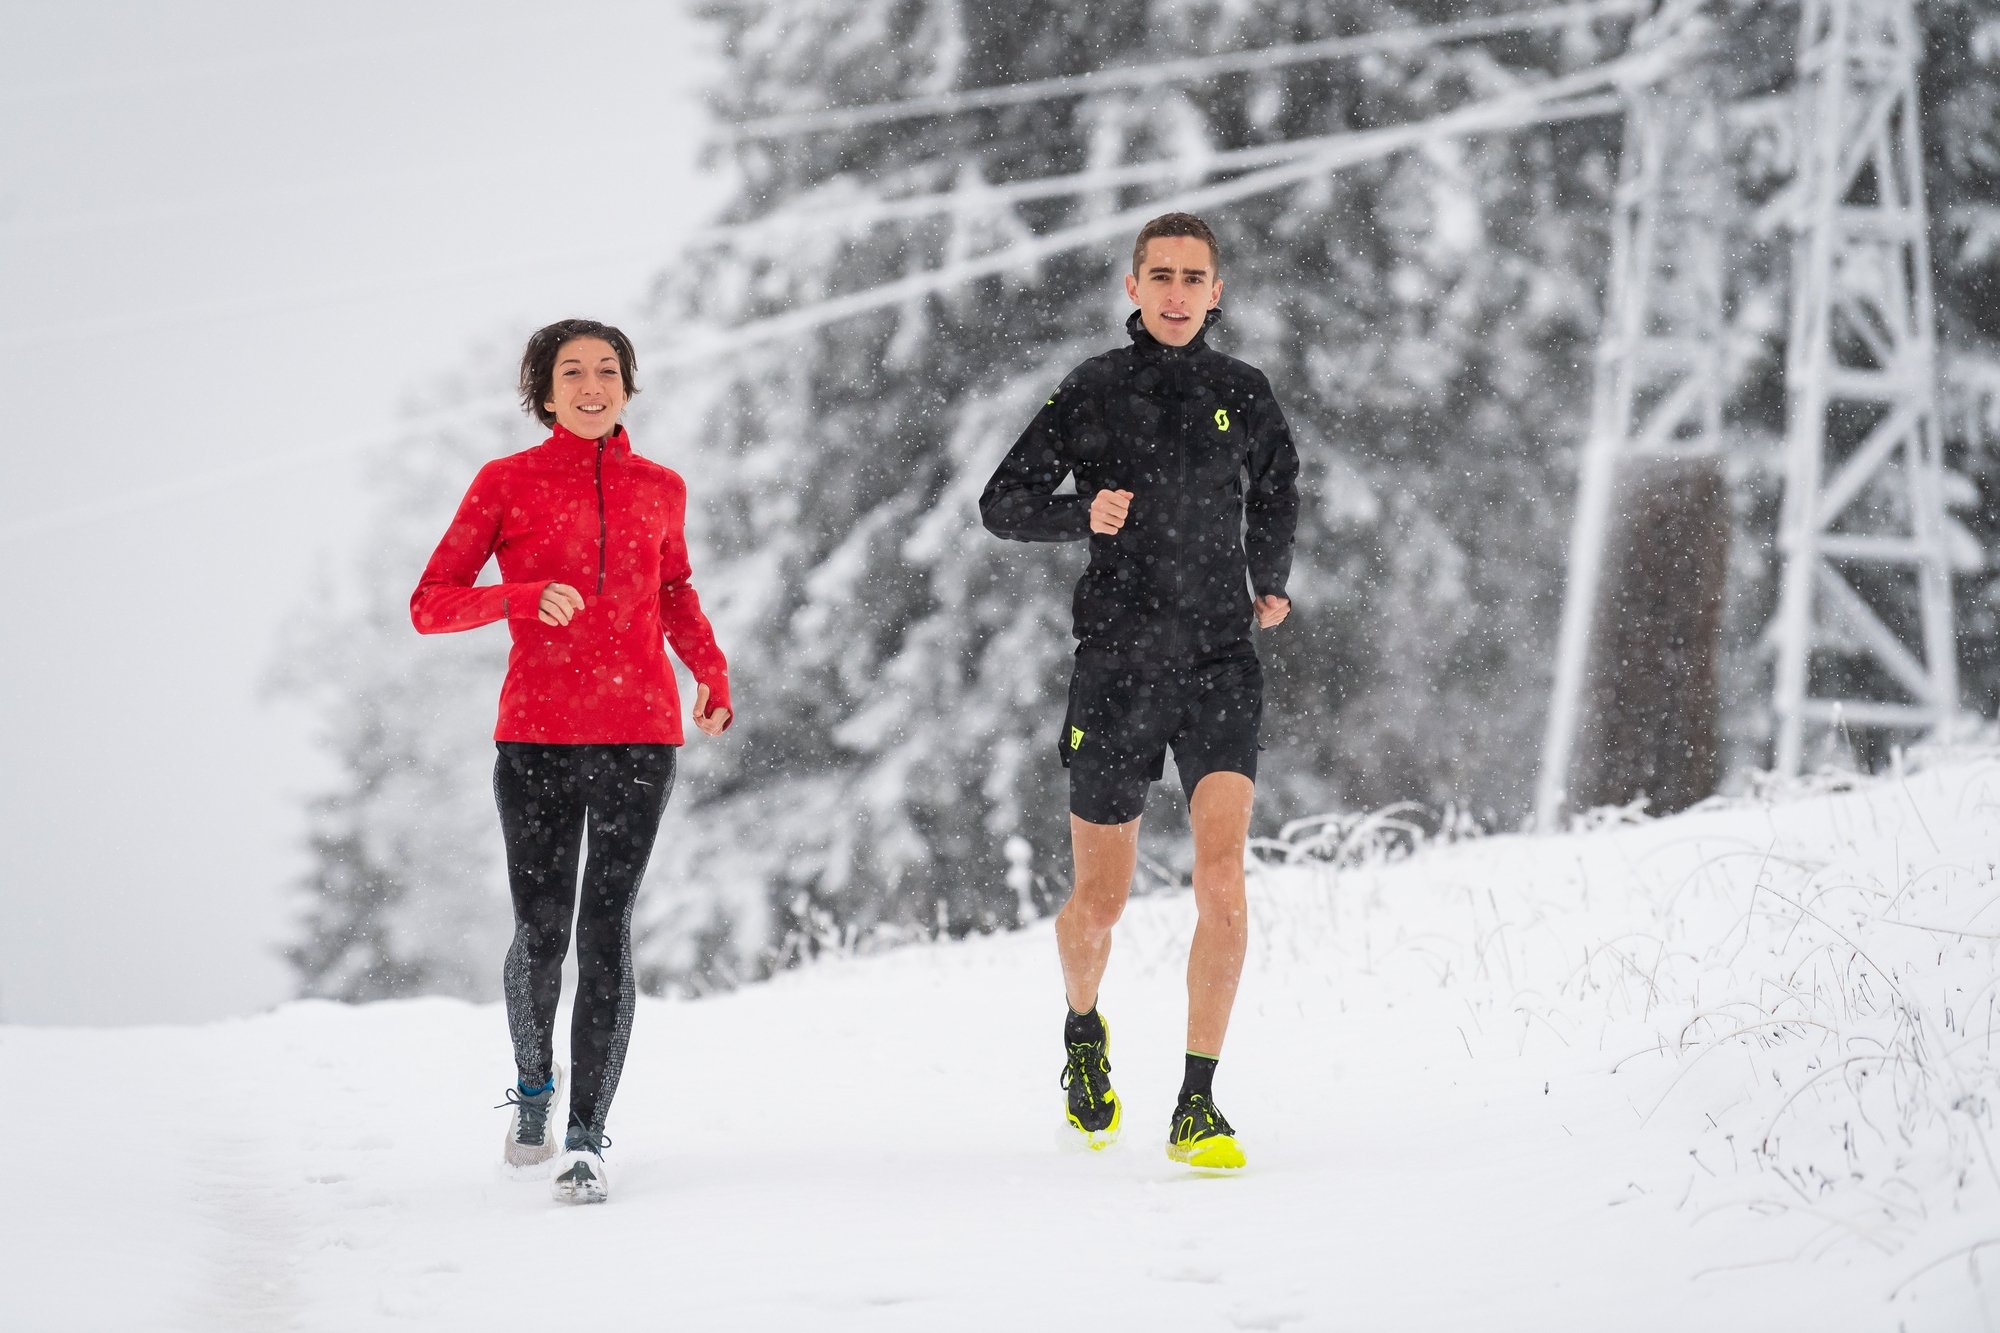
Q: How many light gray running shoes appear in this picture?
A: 2